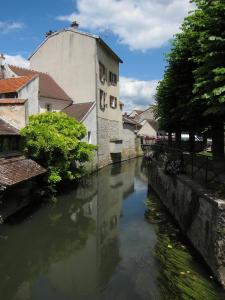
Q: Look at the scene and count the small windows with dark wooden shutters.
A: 4